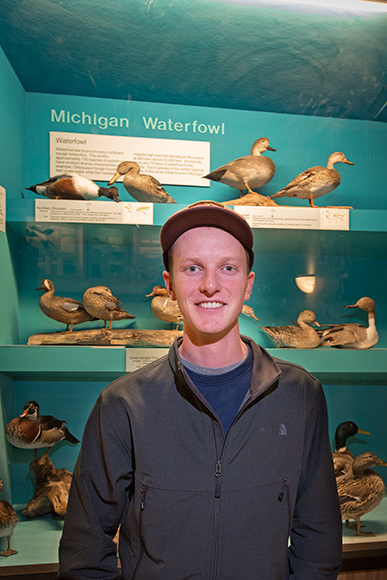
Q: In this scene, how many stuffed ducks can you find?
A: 14